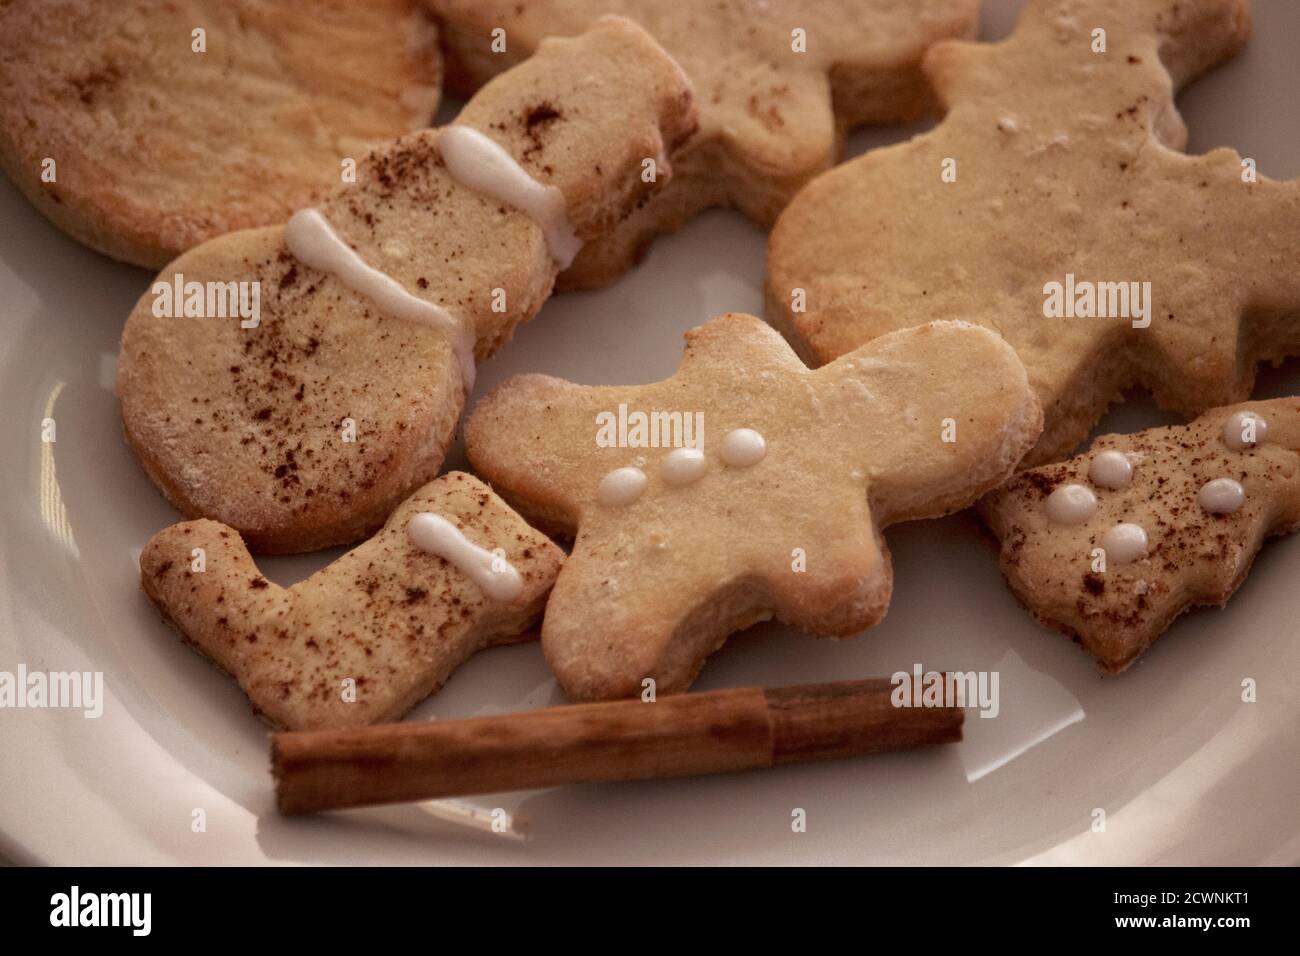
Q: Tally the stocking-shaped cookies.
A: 1